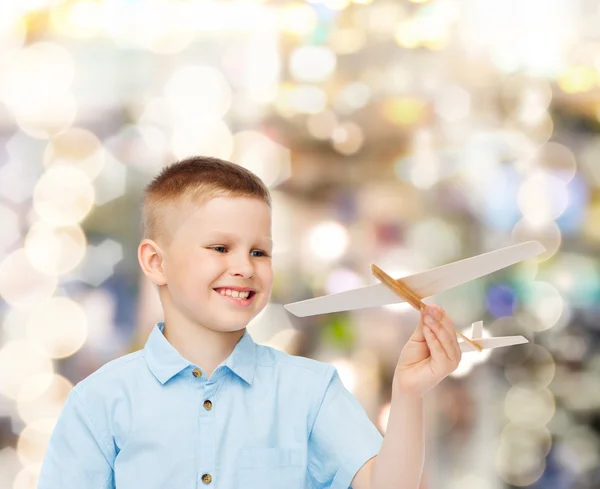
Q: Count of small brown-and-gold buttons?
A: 3